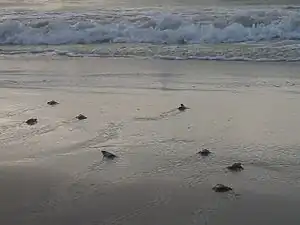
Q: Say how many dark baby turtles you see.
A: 8